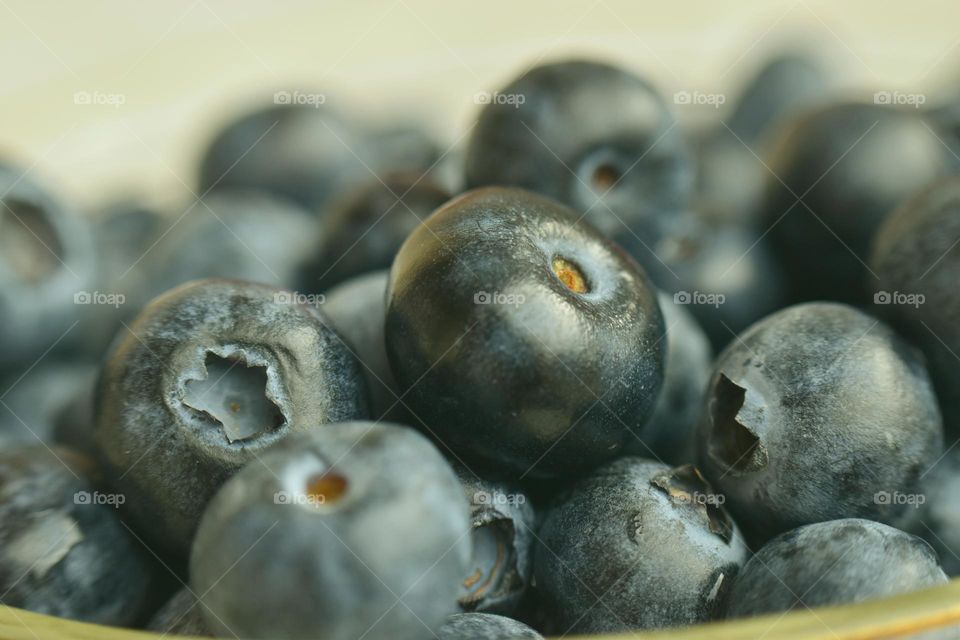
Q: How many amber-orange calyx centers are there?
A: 3